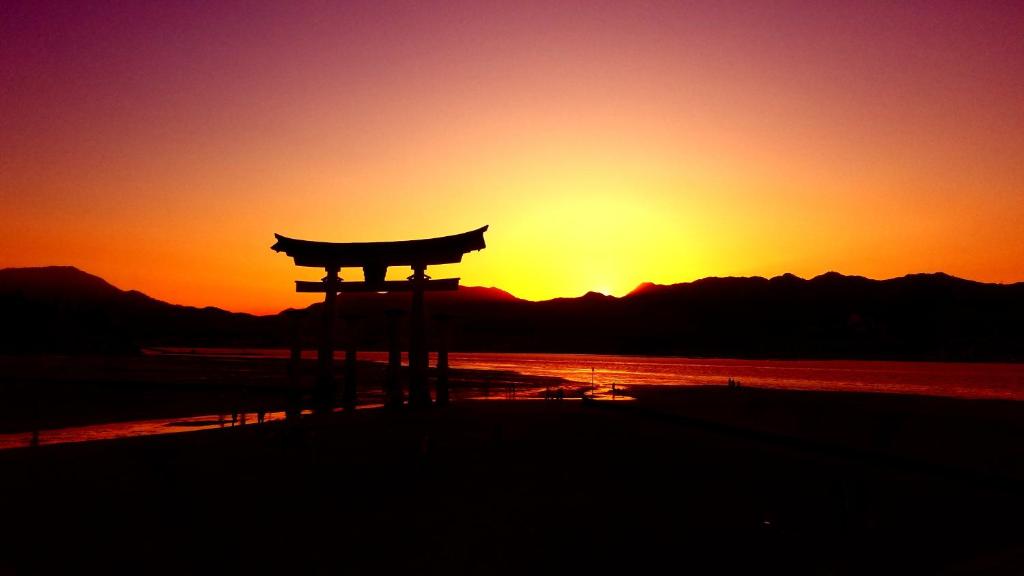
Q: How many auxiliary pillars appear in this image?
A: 4